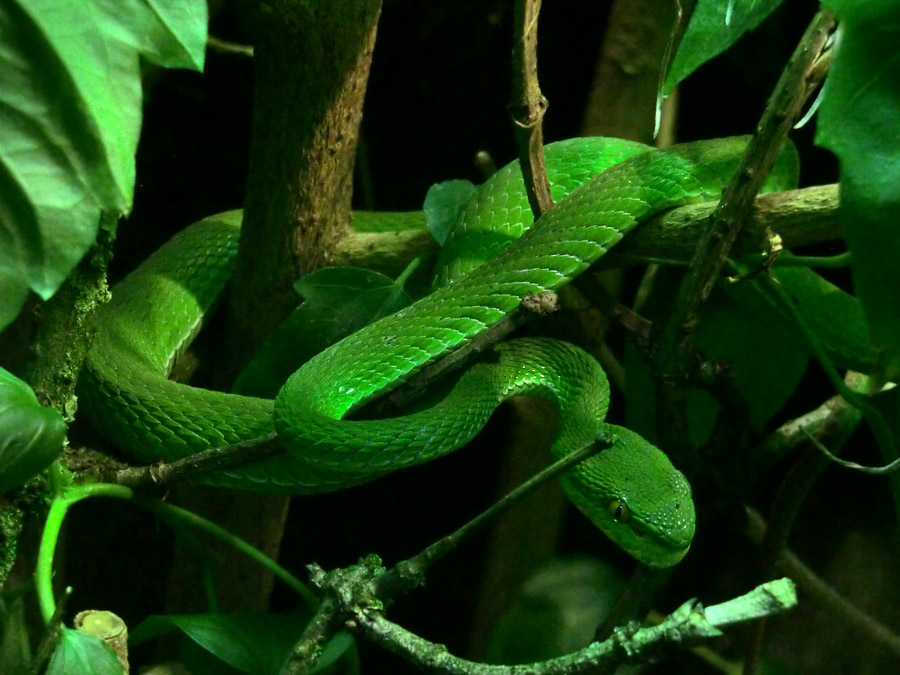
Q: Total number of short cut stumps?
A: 1